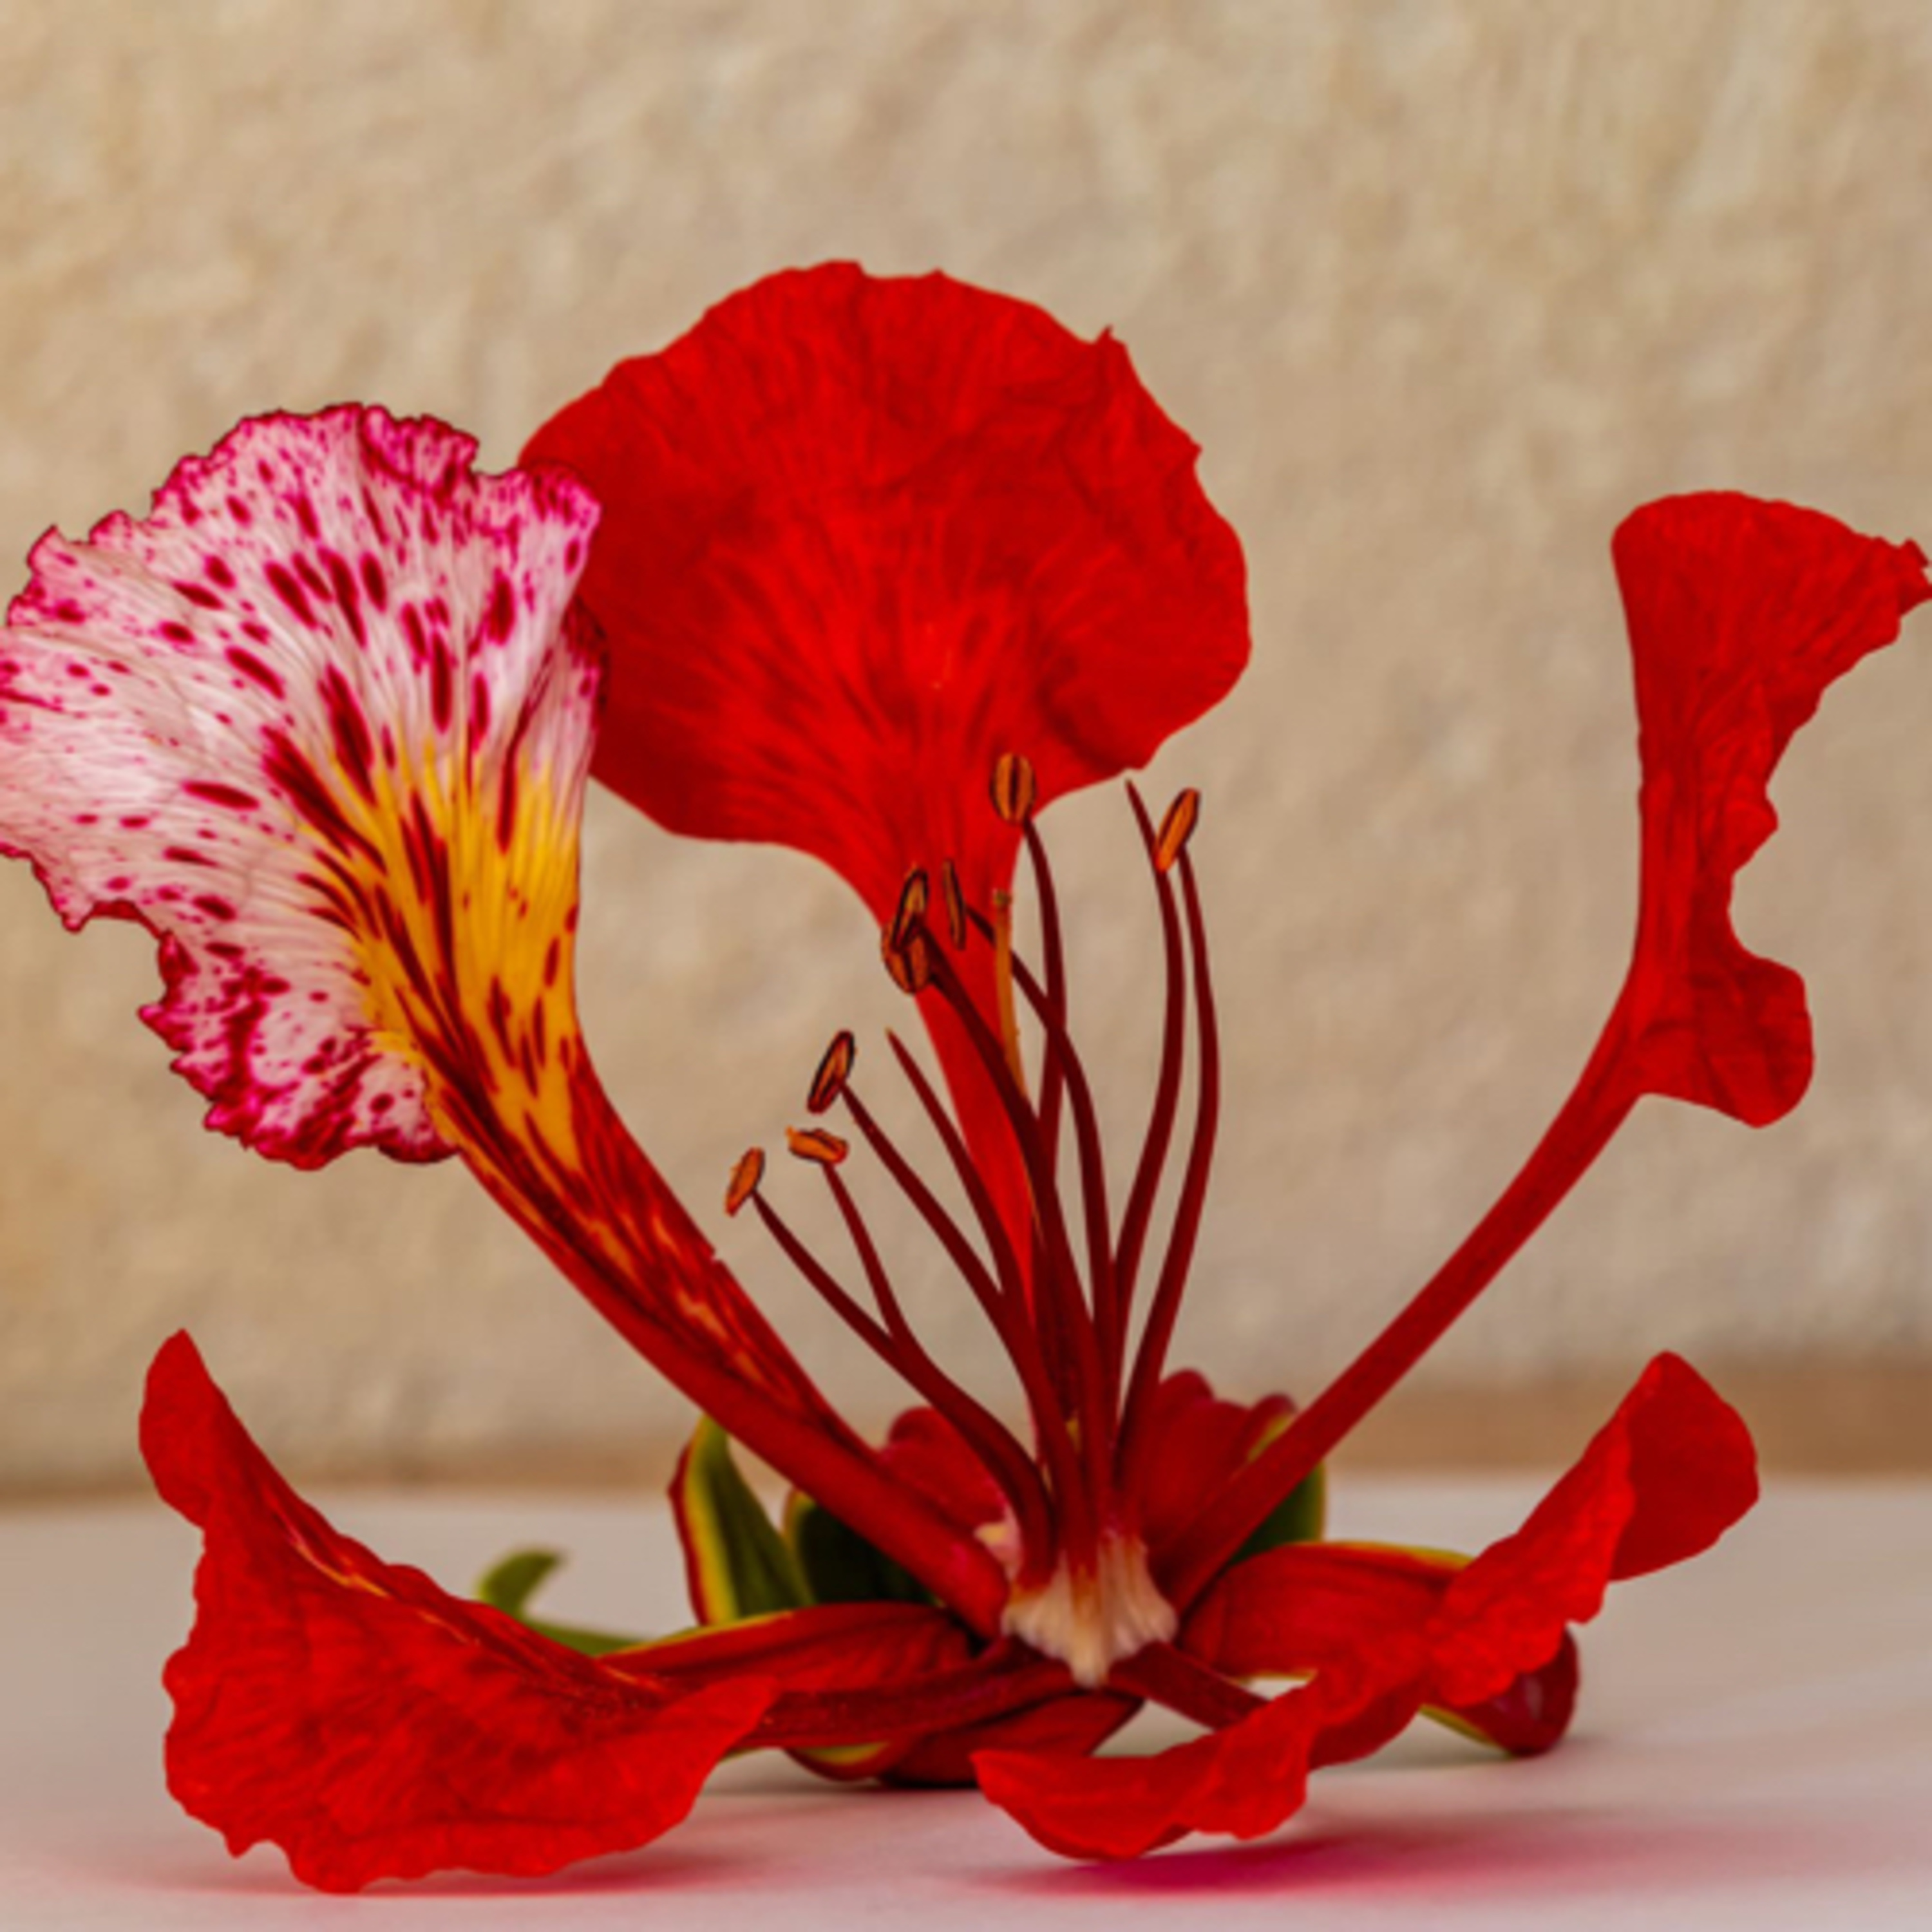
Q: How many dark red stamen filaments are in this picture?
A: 10